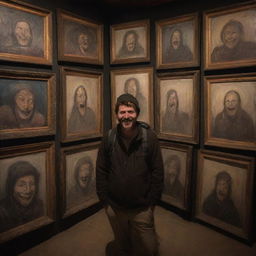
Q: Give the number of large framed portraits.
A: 14